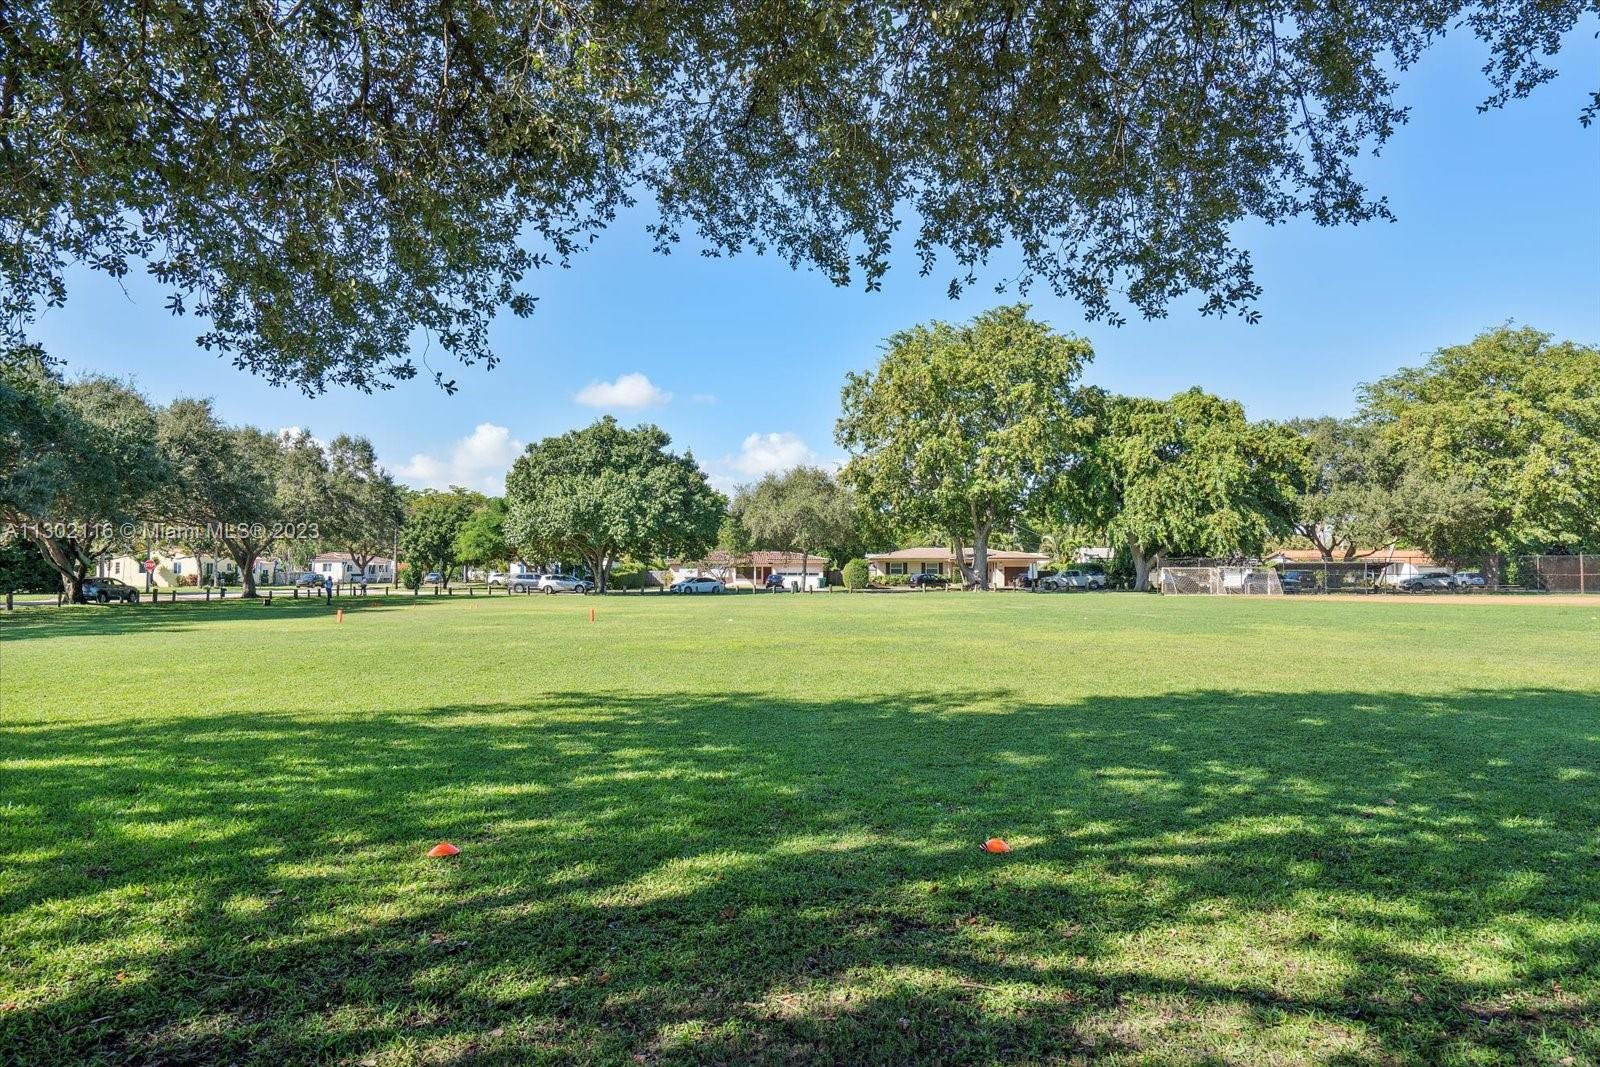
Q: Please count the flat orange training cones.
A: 2